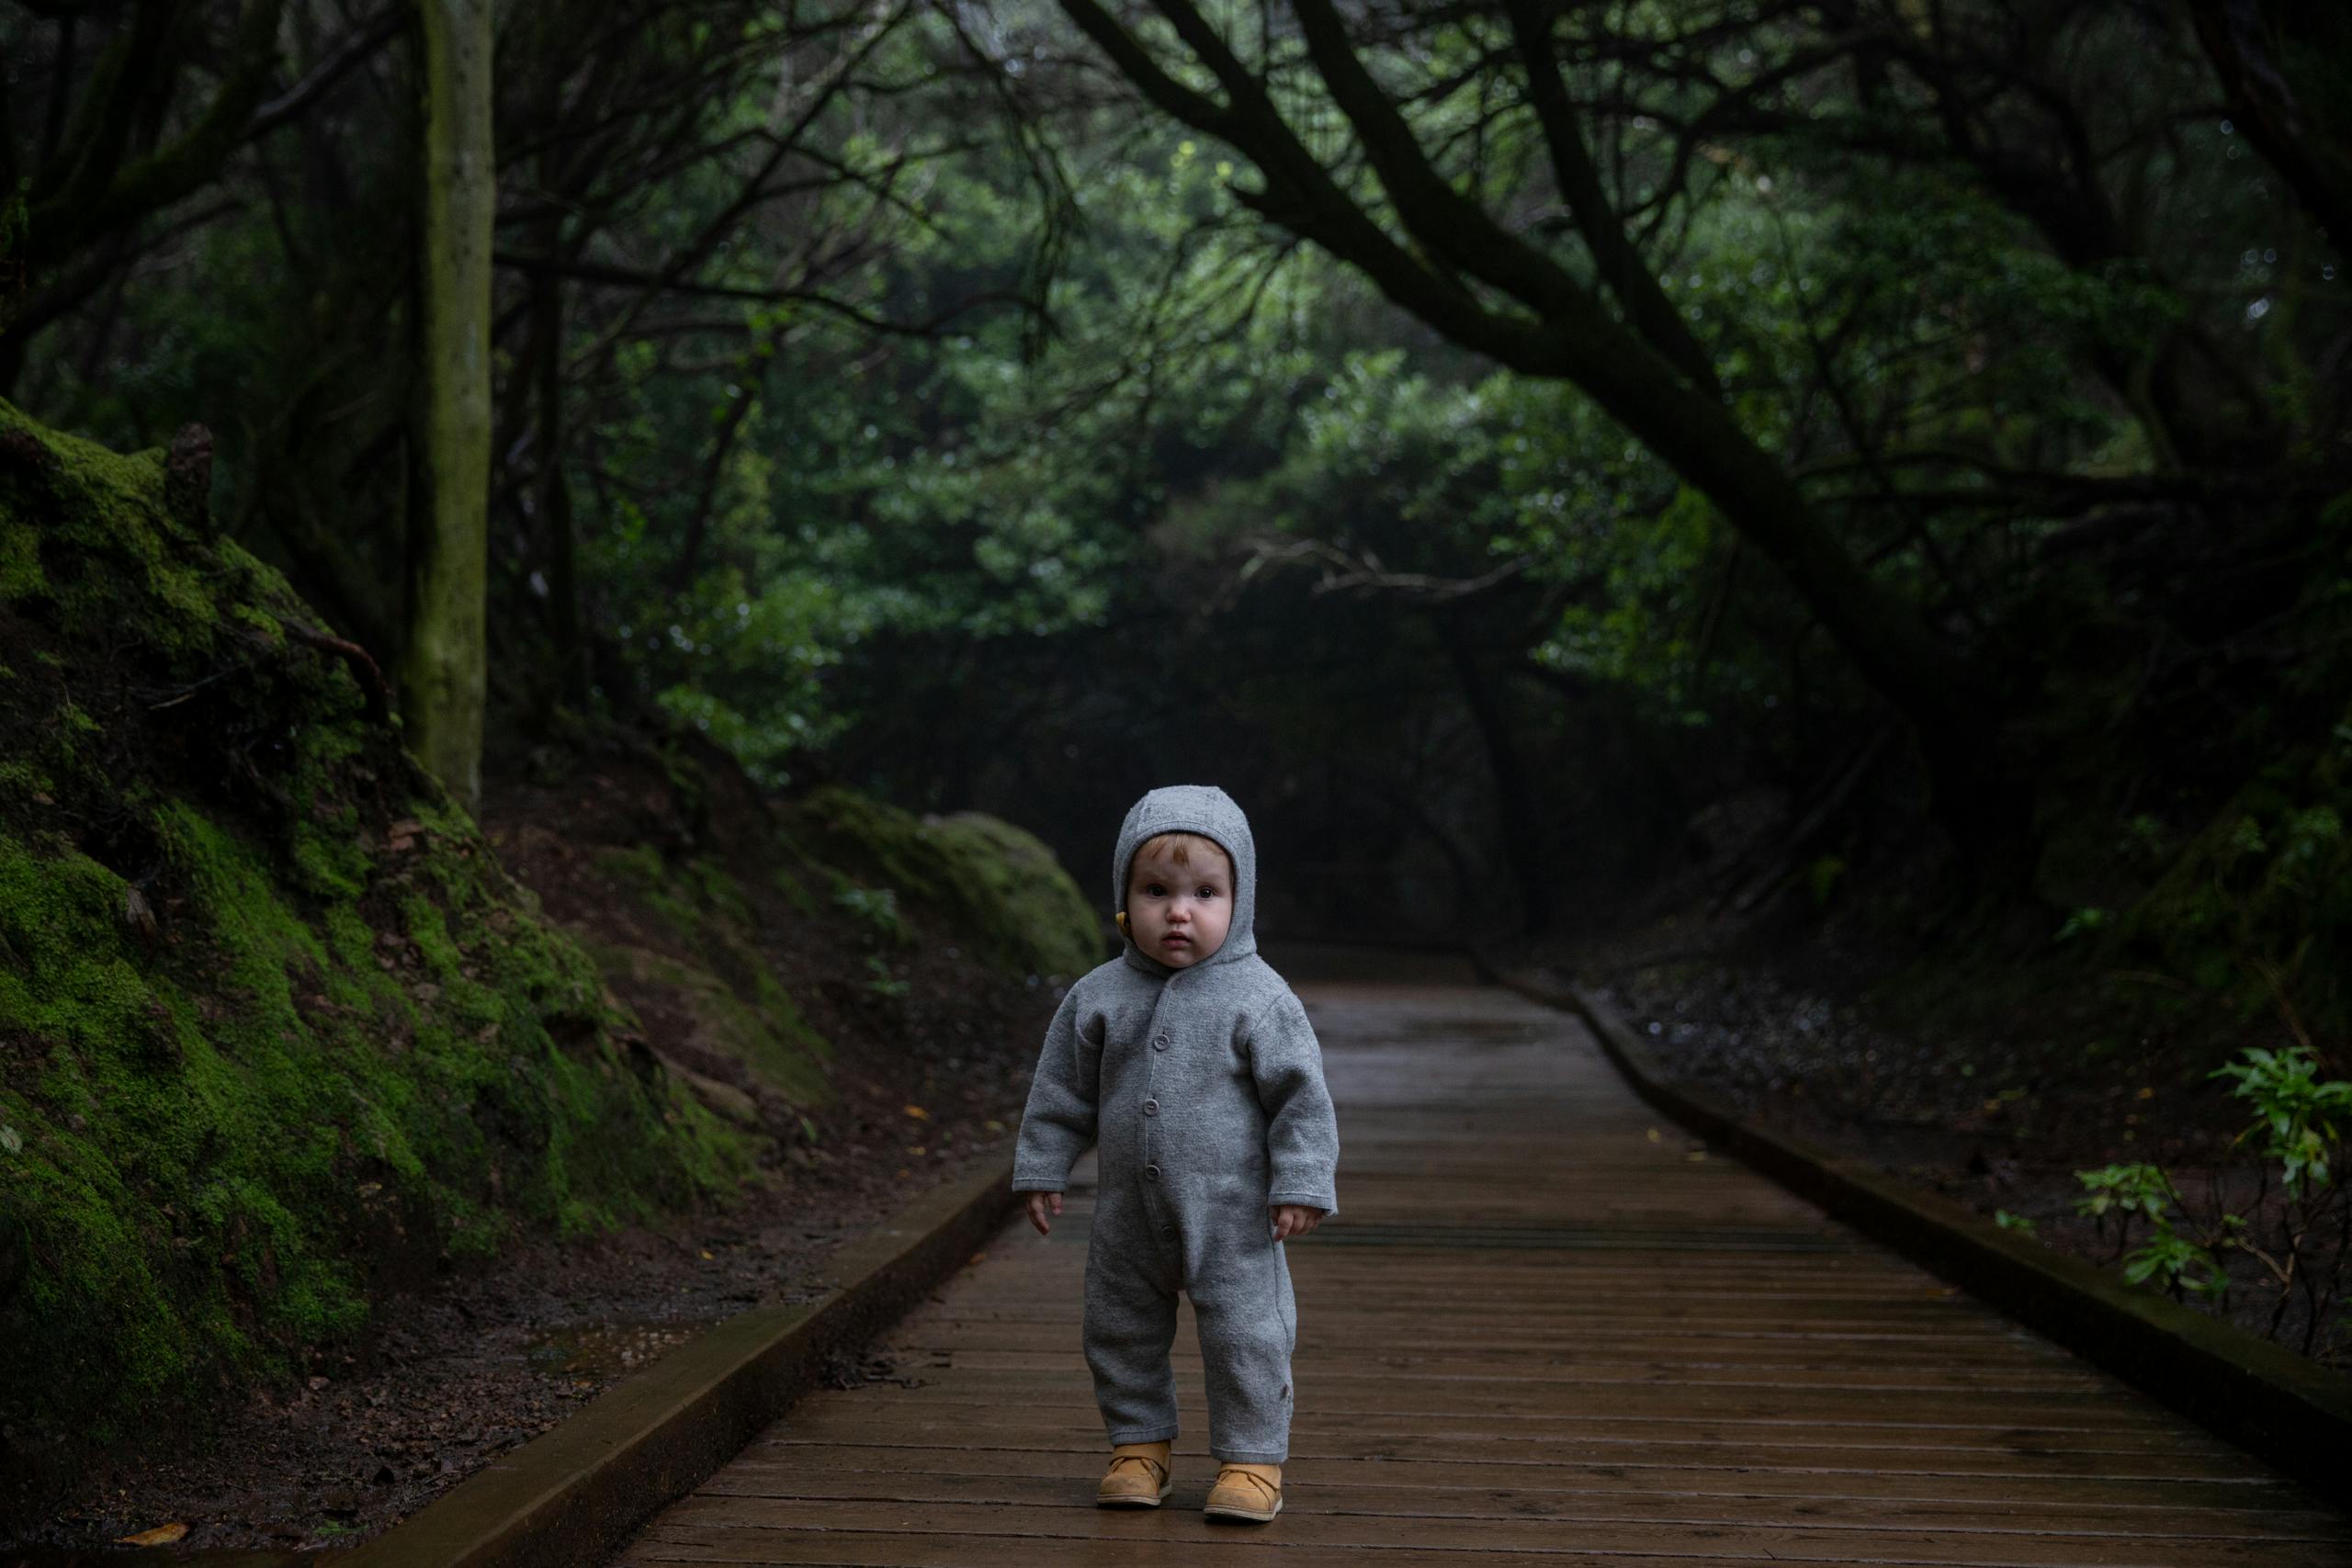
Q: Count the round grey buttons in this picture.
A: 4